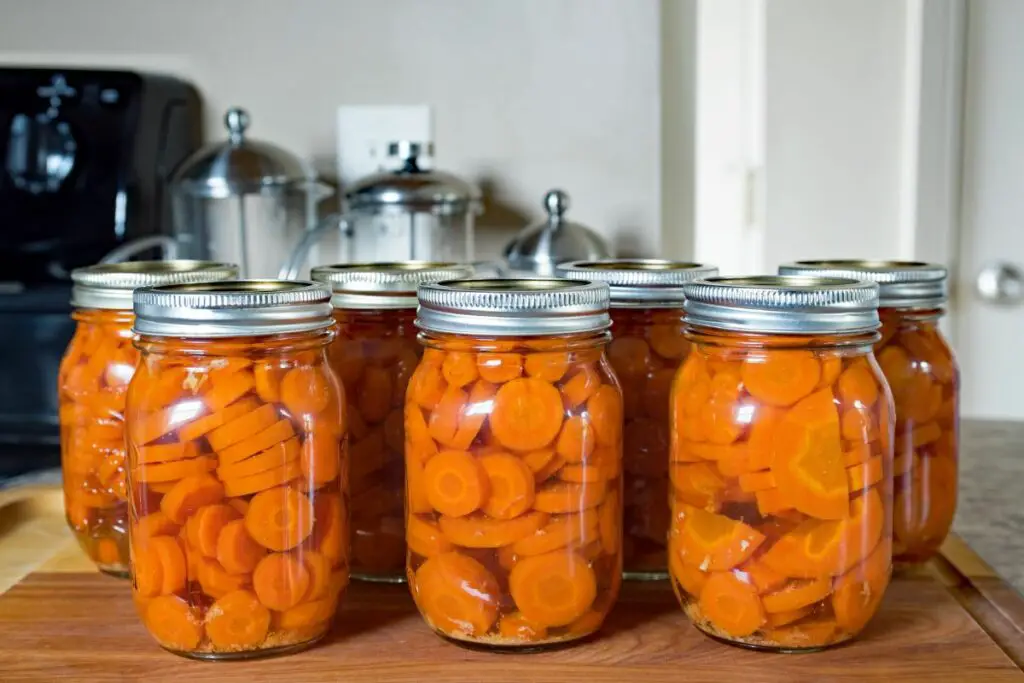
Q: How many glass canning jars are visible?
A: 7